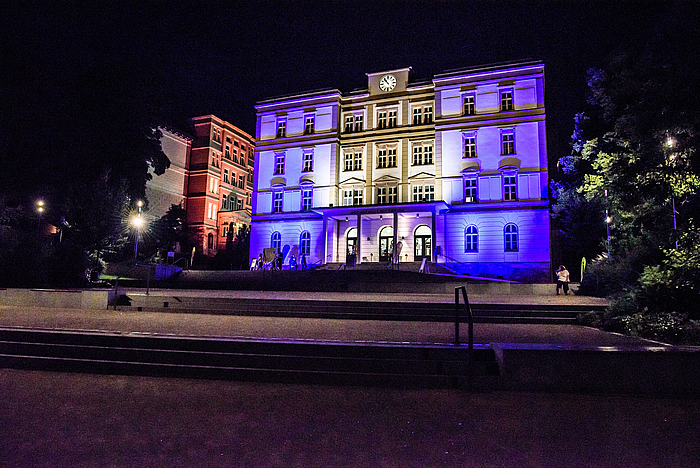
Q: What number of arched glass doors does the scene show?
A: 3